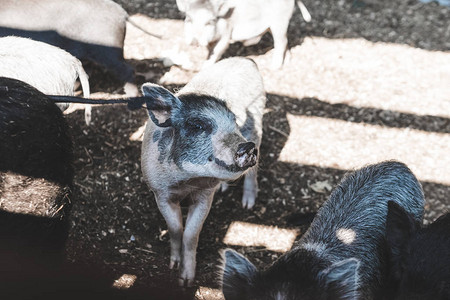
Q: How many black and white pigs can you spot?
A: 1